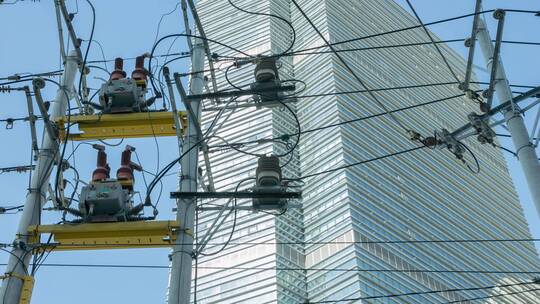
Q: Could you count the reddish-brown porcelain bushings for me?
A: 4